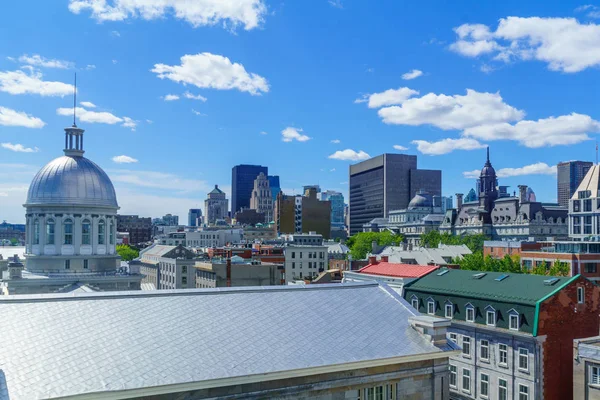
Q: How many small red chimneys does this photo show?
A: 2